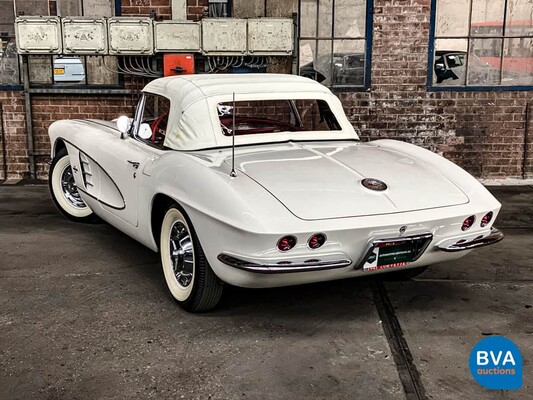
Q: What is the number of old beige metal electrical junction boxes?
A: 6